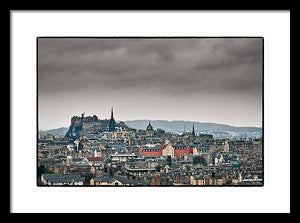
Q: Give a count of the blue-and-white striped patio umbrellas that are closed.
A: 0